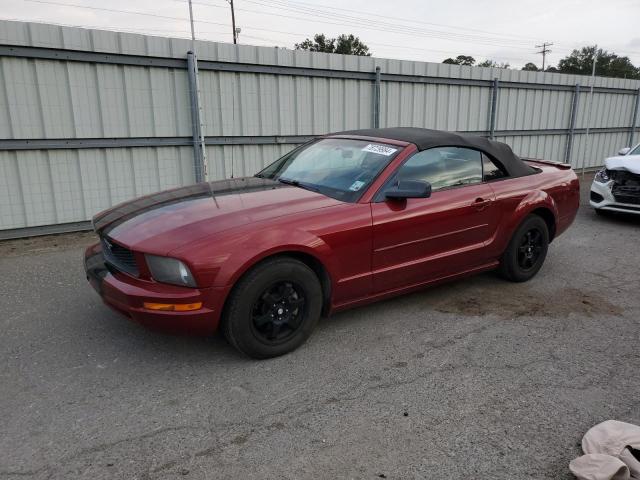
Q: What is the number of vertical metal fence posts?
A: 5